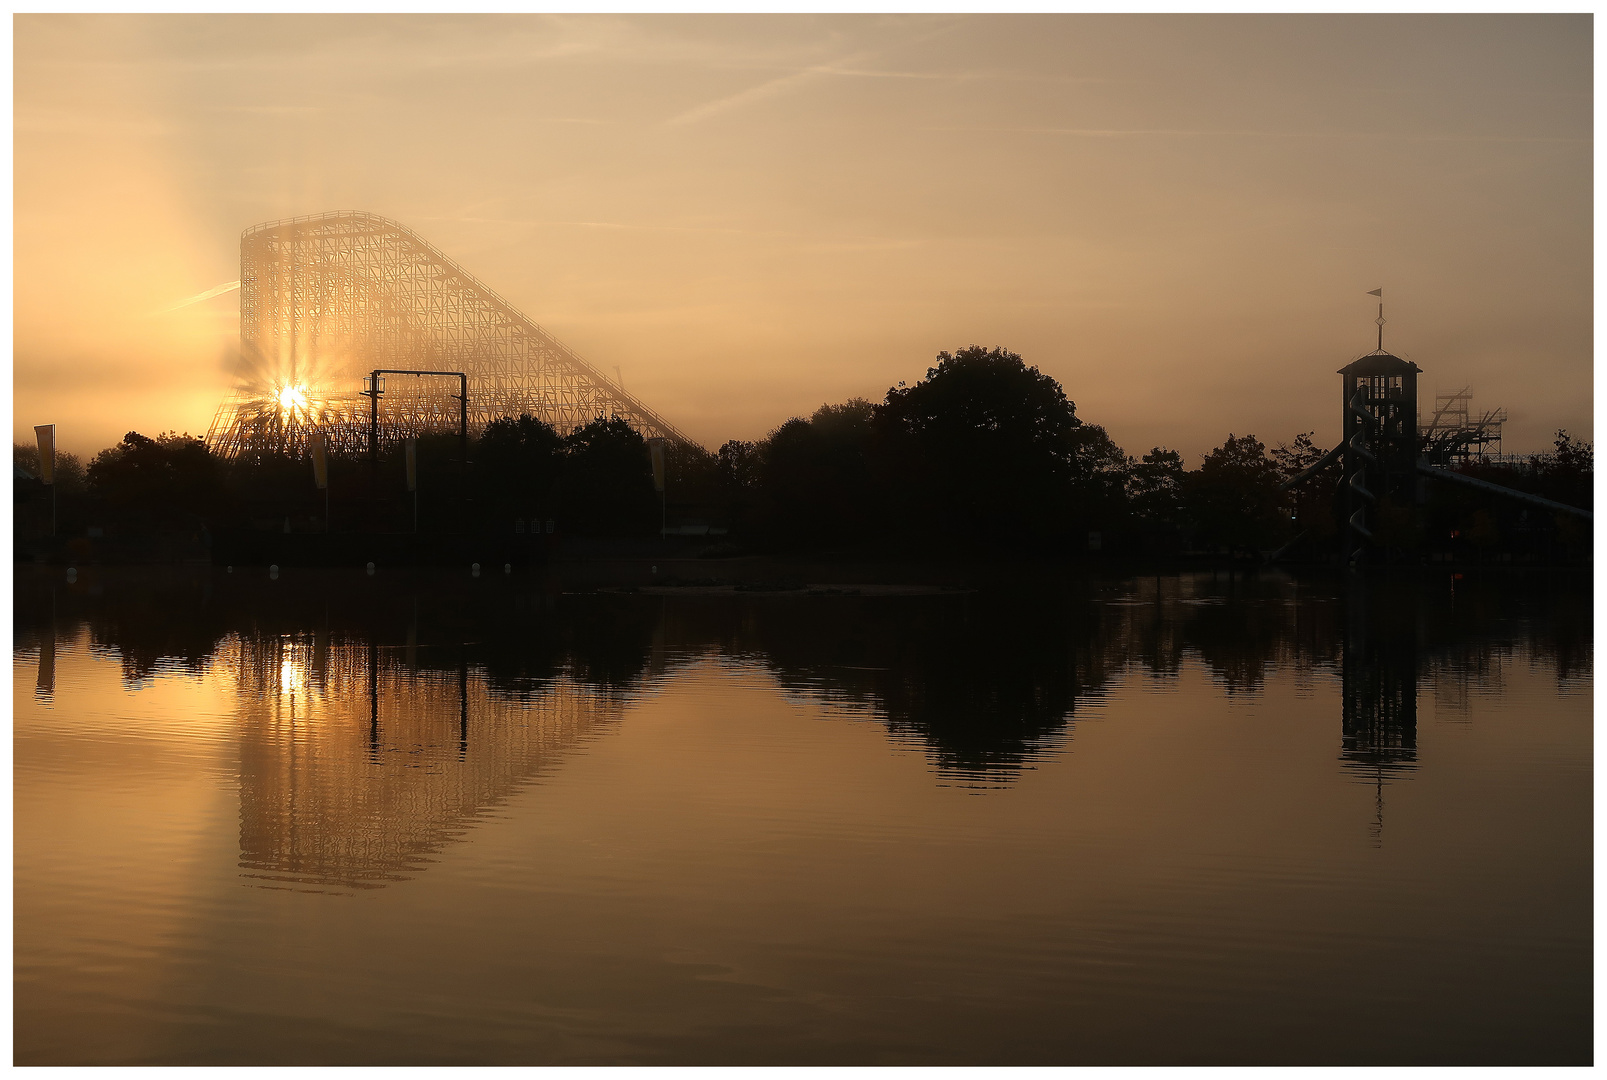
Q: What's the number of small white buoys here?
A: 7